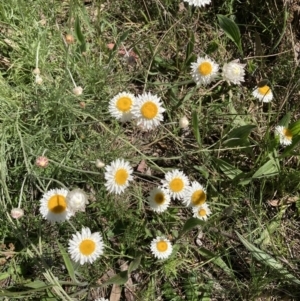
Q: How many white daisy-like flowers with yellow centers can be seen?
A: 13